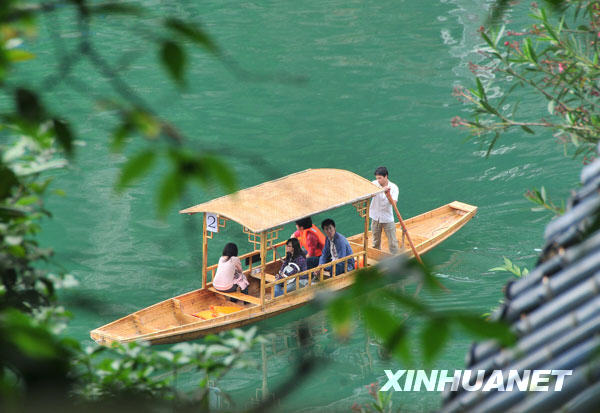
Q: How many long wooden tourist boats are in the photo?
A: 1